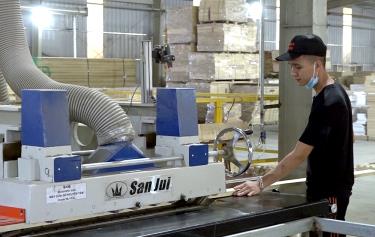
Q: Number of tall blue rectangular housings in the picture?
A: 2